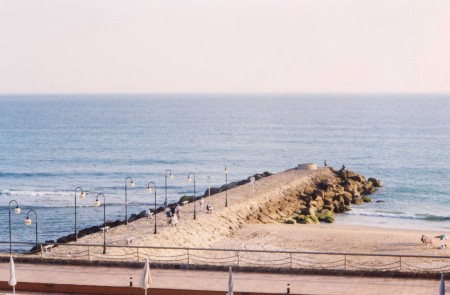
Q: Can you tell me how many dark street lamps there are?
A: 9